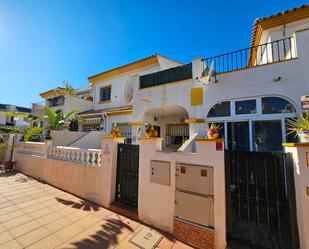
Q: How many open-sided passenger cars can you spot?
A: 0